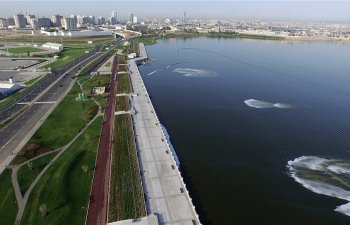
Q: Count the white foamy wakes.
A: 3